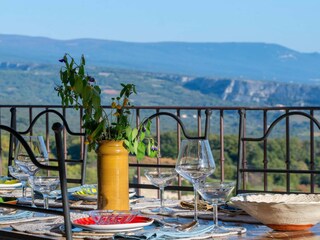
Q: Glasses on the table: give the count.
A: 6